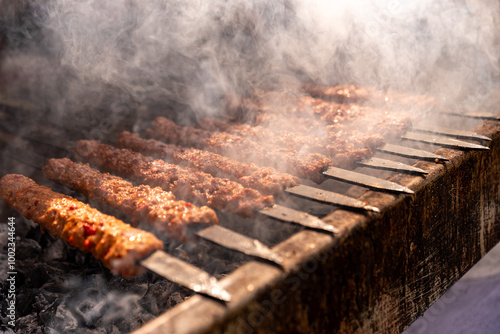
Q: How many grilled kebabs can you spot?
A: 10